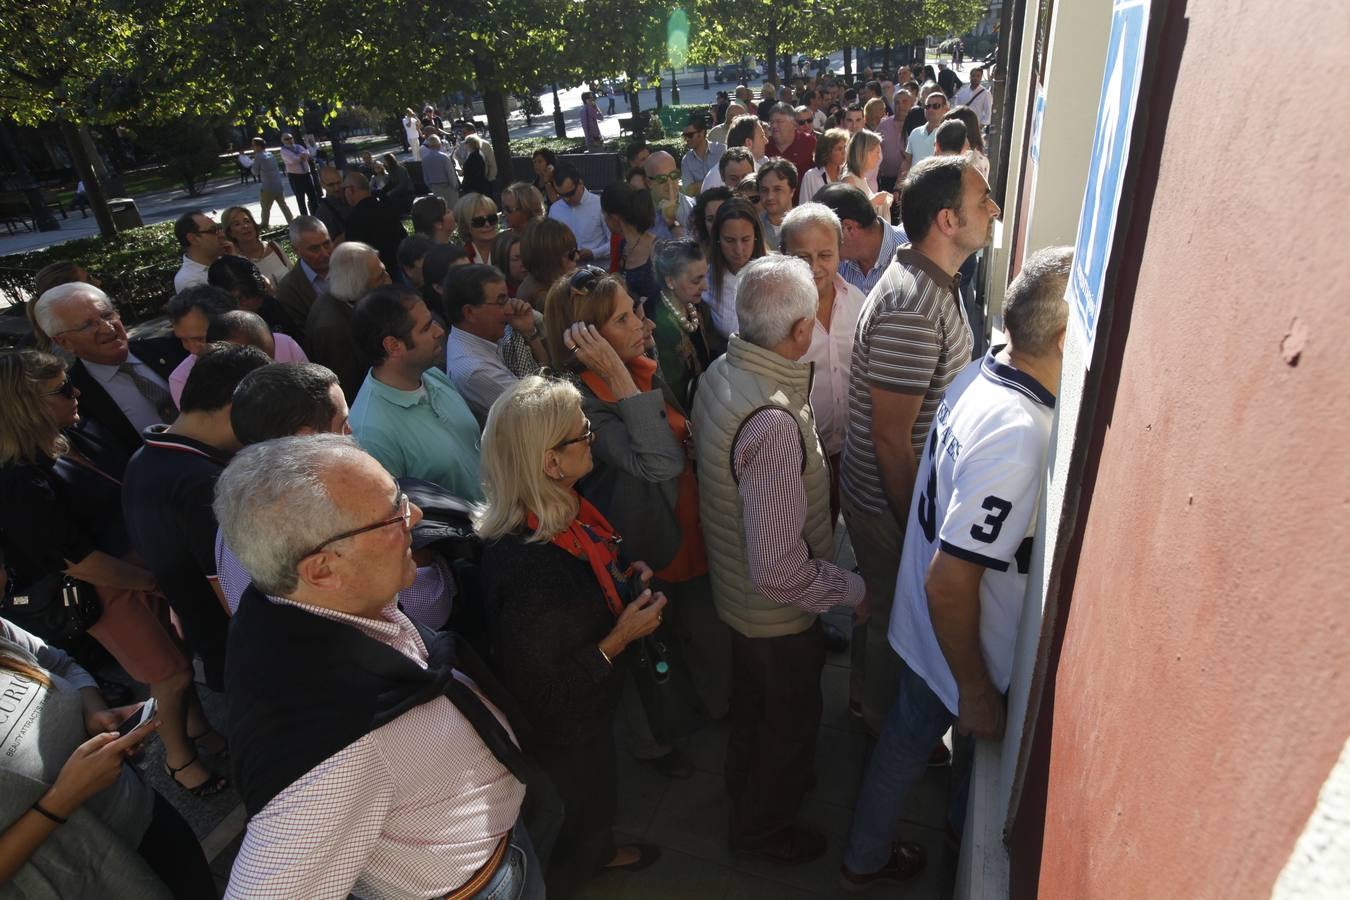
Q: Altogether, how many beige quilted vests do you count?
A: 1